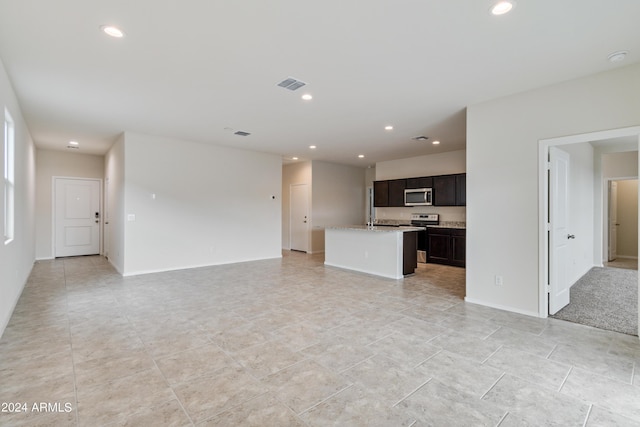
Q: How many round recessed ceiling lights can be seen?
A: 9